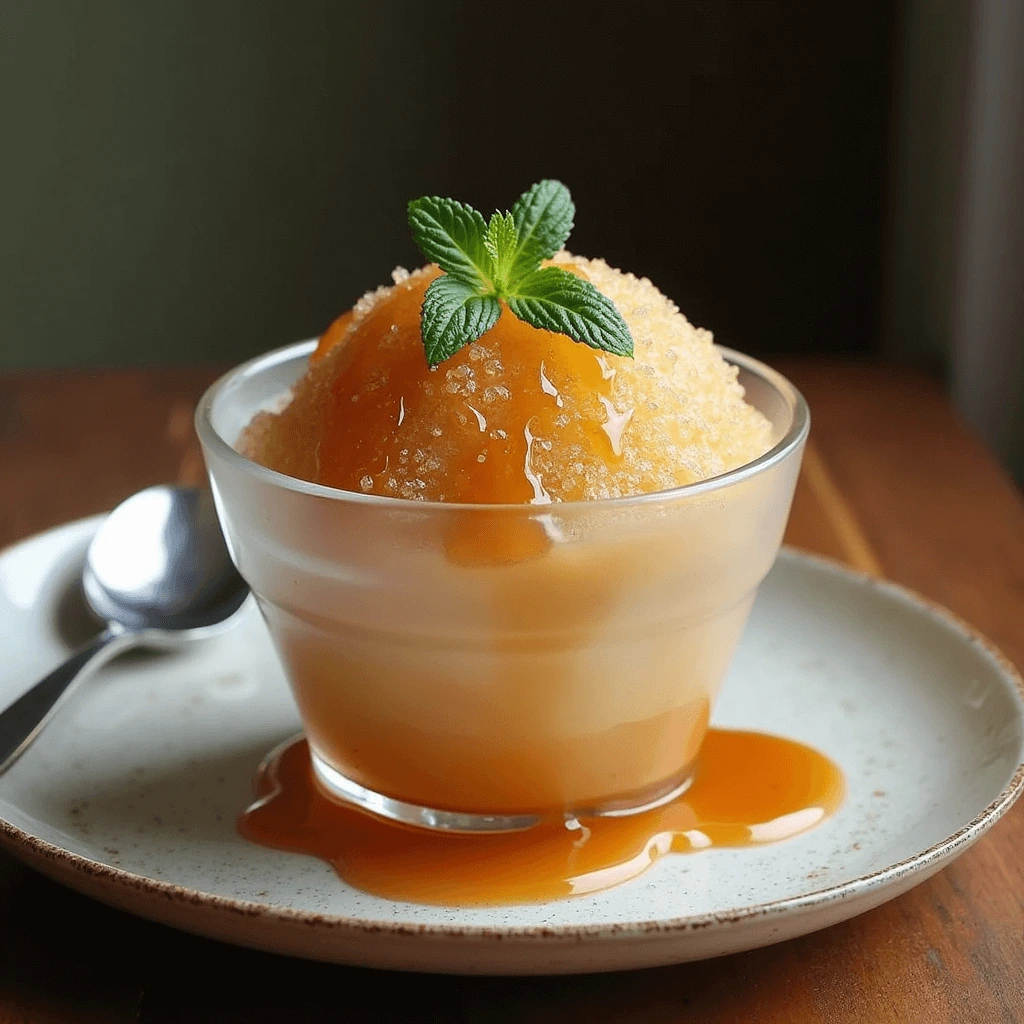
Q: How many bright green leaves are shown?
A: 5